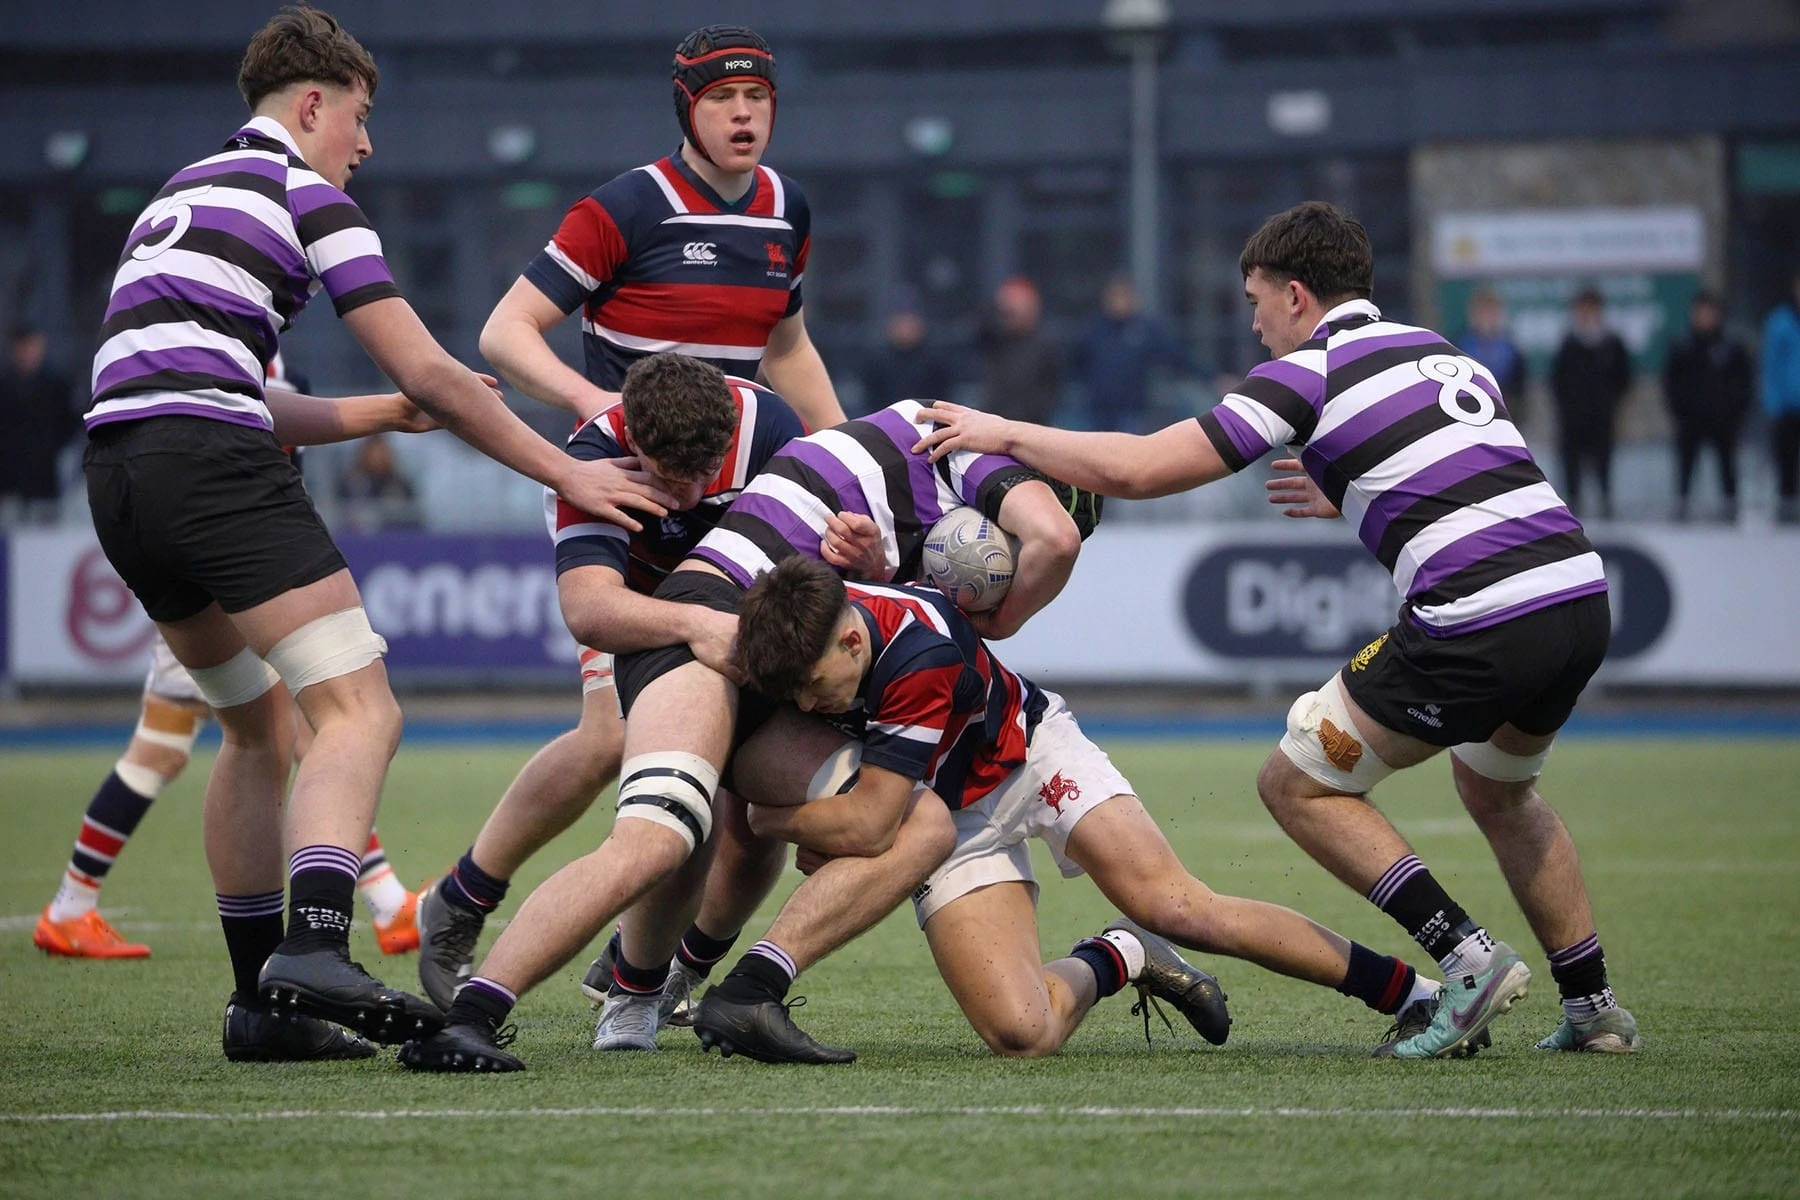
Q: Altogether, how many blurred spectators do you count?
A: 9